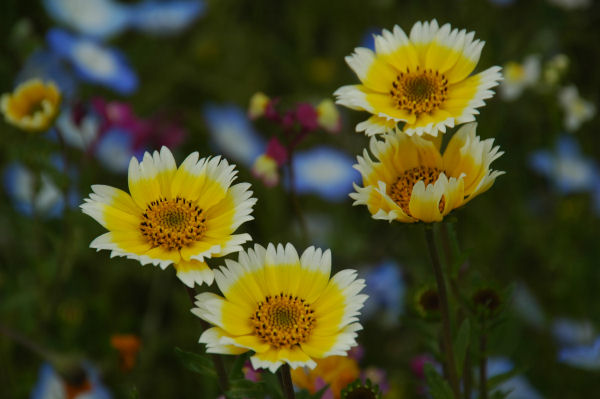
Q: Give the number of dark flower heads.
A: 3